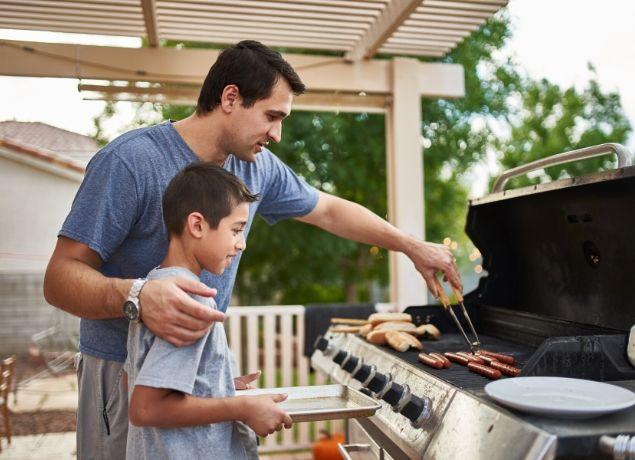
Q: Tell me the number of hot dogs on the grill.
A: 8